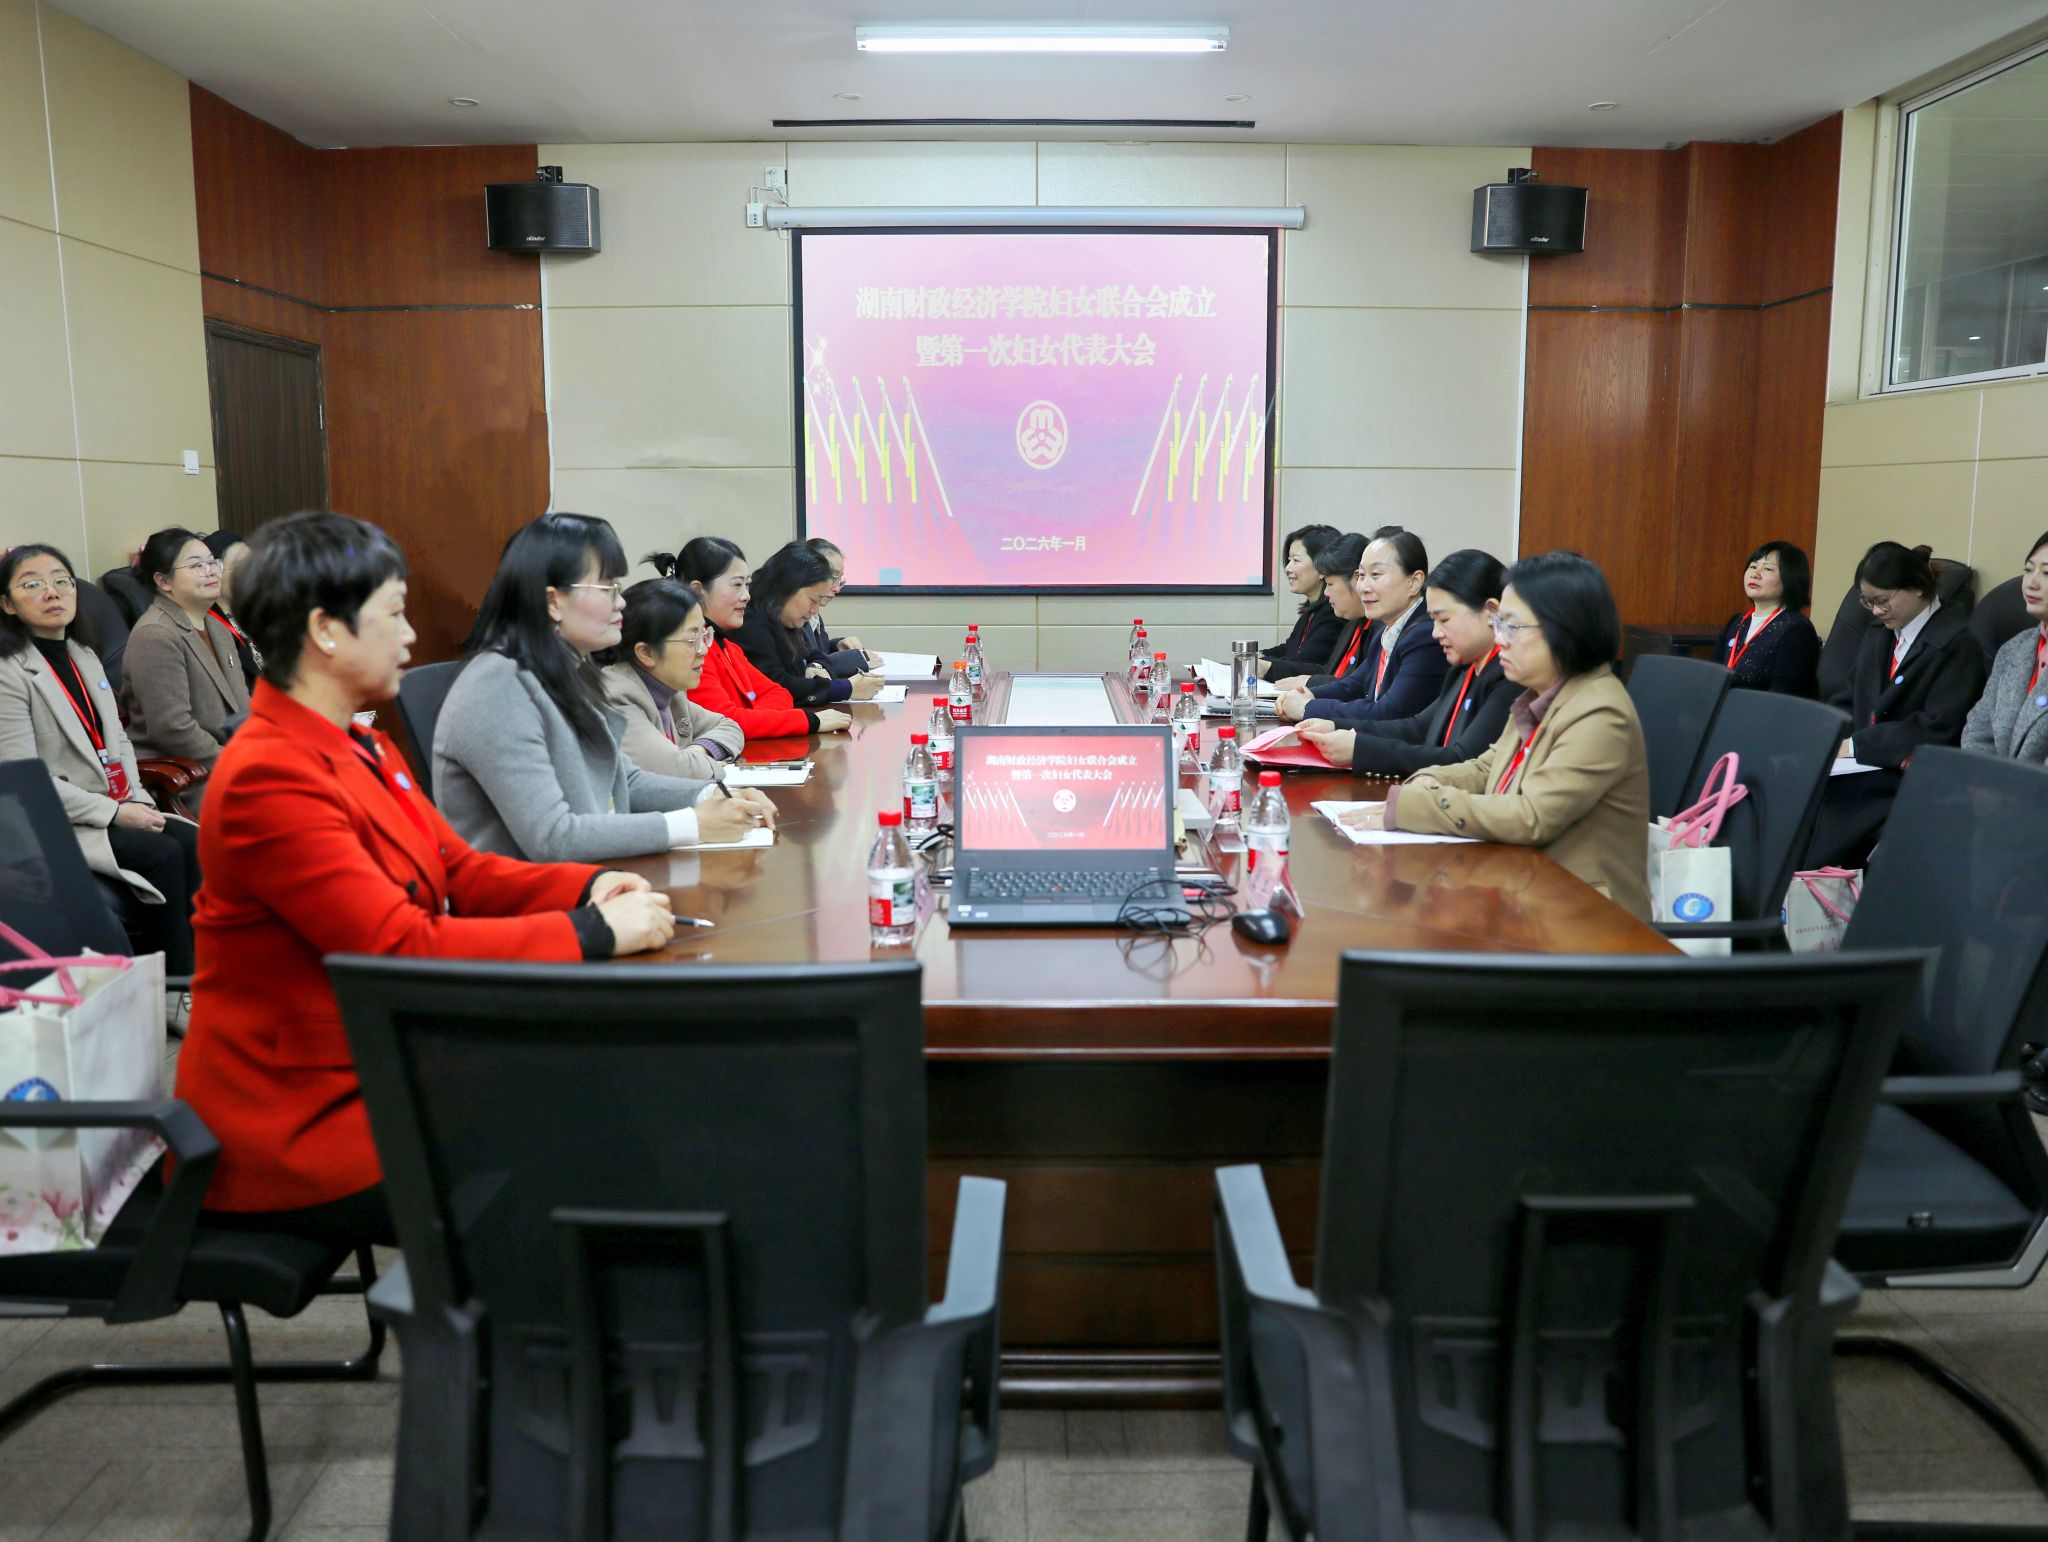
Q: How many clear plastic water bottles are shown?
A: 12